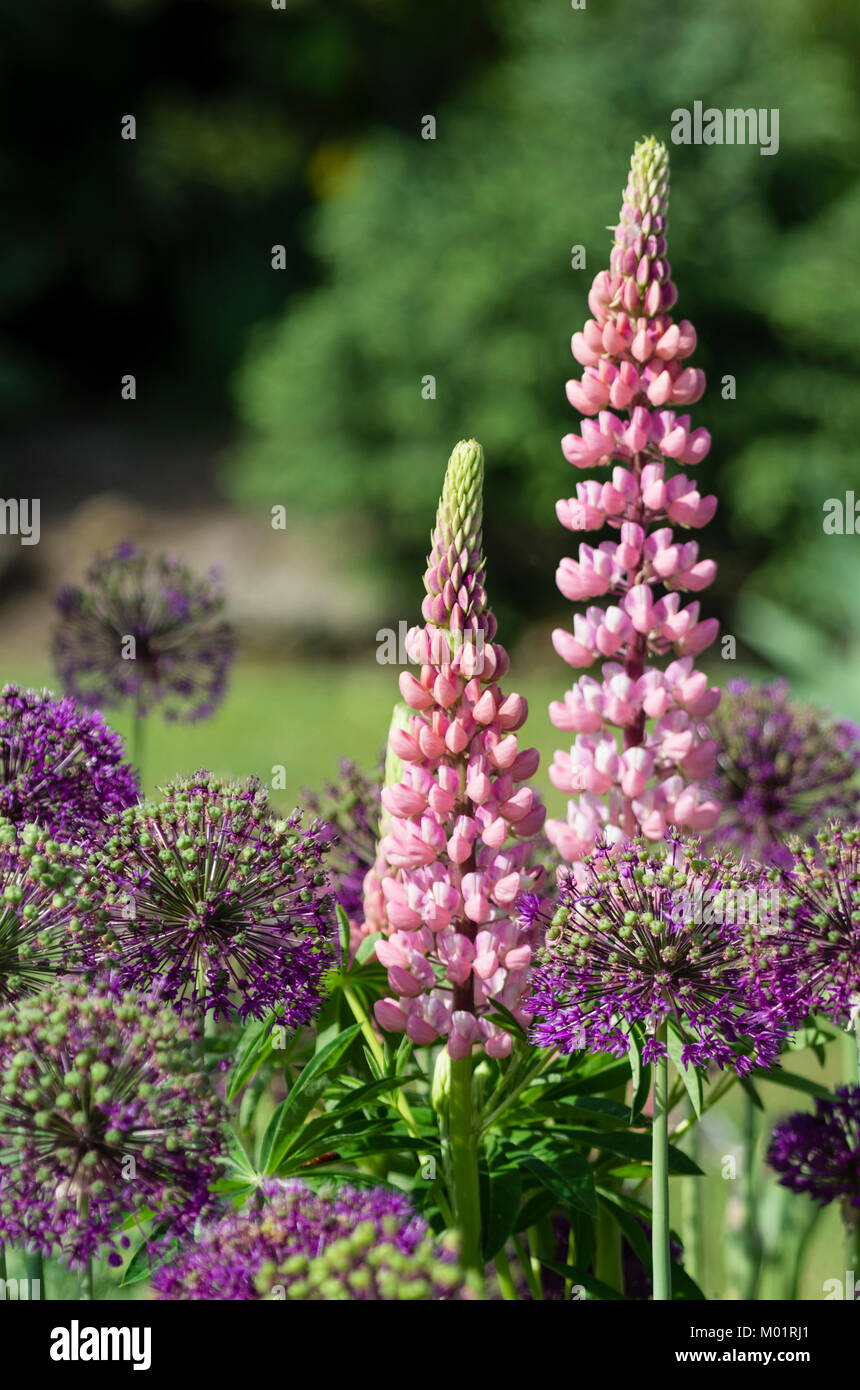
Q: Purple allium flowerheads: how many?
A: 11